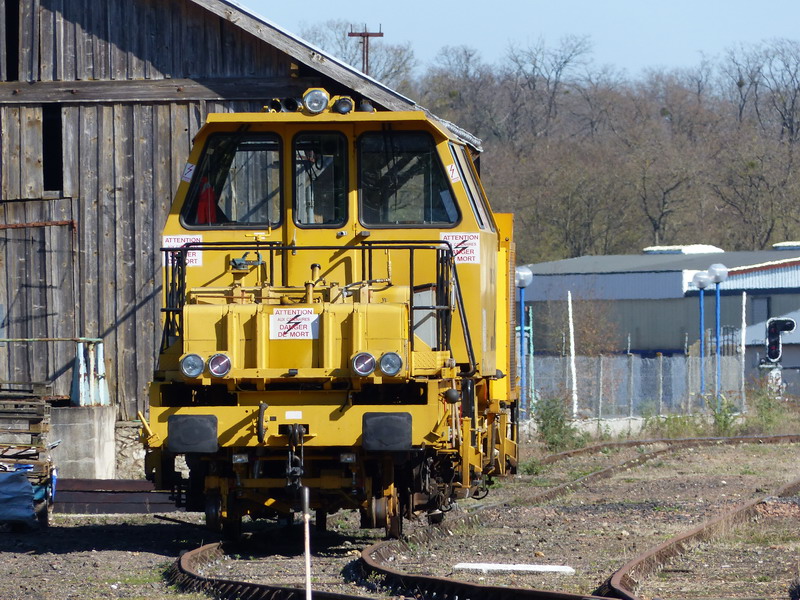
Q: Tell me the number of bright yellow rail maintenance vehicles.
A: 1